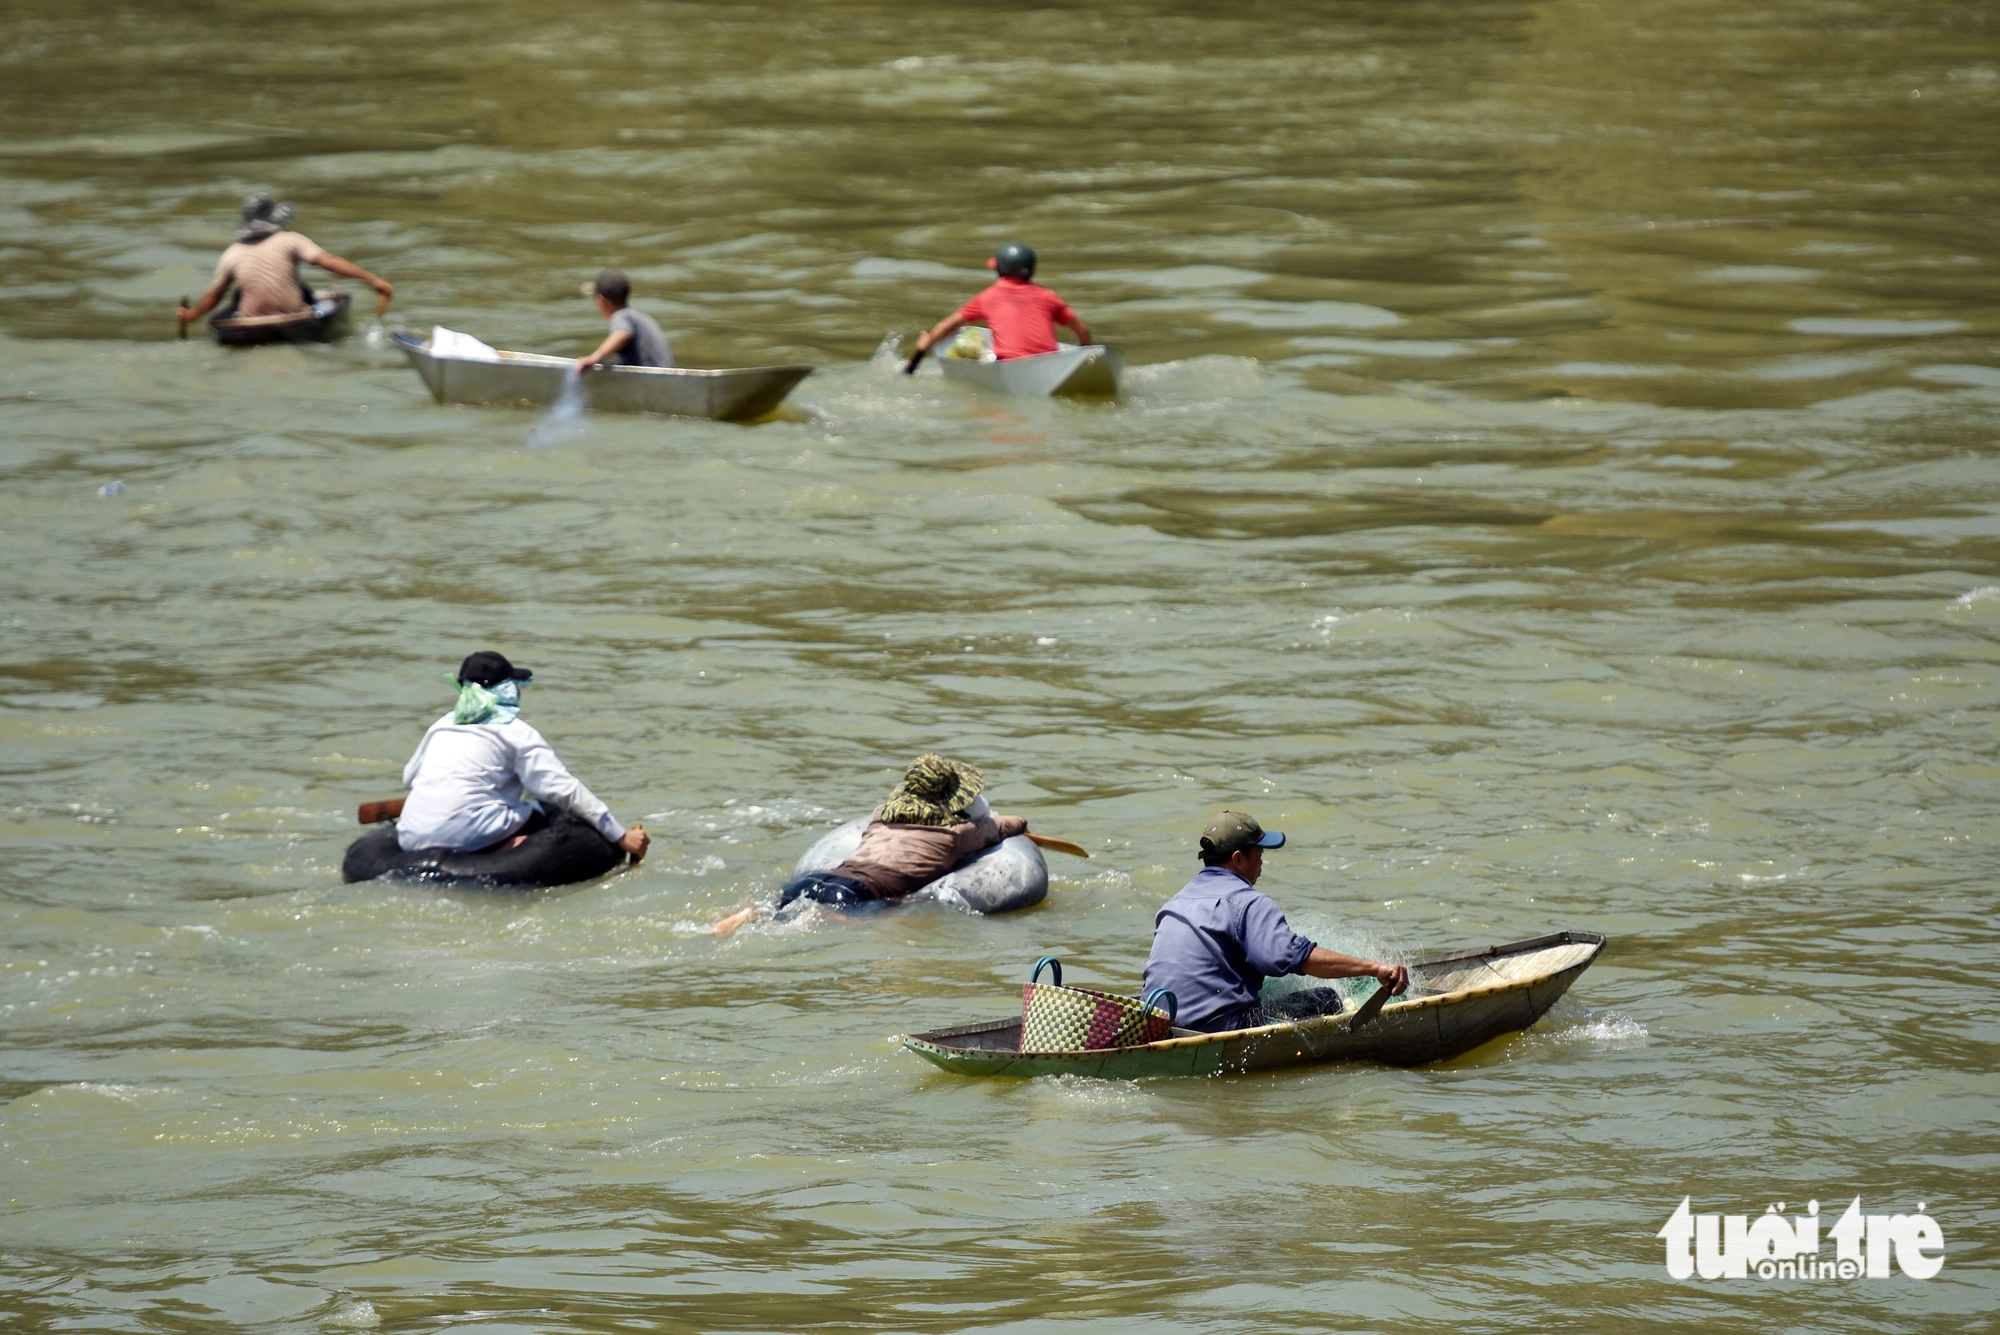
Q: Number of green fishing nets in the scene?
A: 1